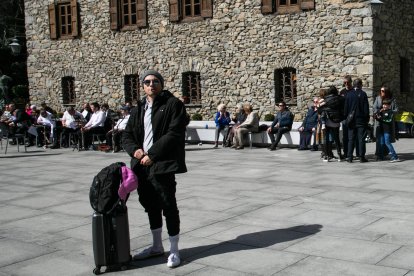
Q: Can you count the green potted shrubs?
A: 2